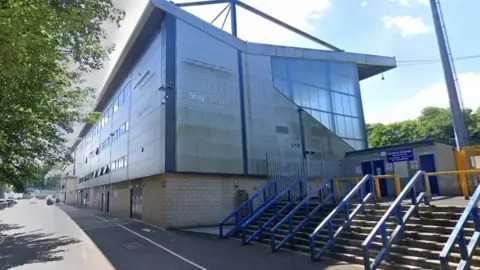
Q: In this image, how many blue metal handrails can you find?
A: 6